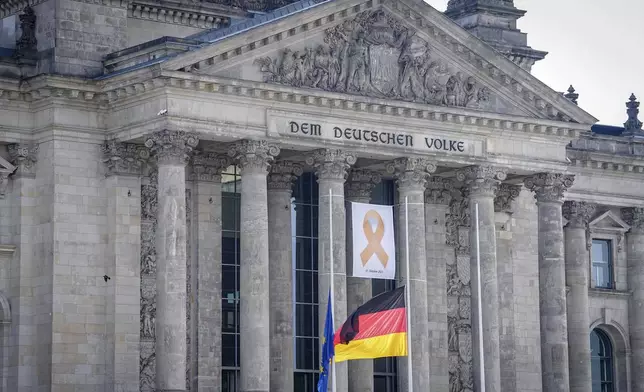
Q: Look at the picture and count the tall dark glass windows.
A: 3